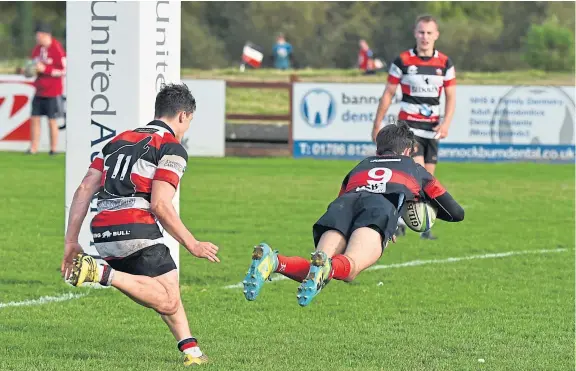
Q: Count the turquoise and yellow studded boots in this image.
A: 2